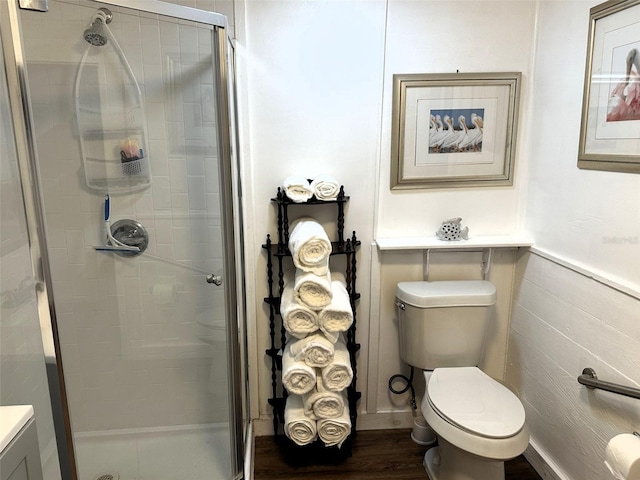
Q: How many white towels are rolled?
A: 12